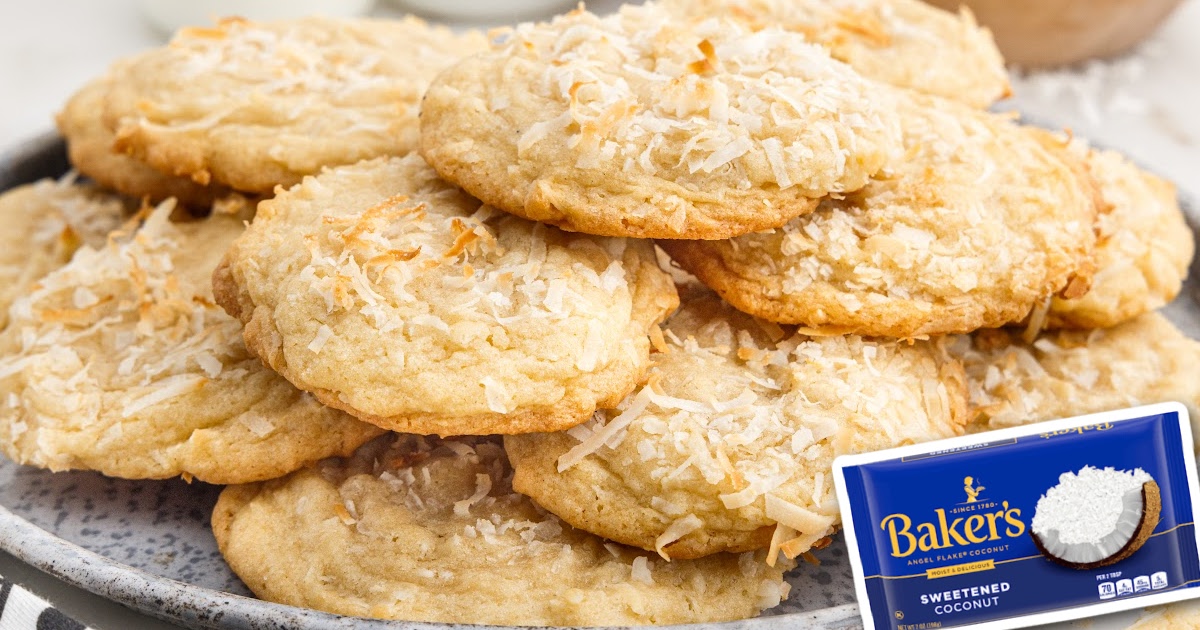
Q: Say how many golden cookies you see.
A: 12